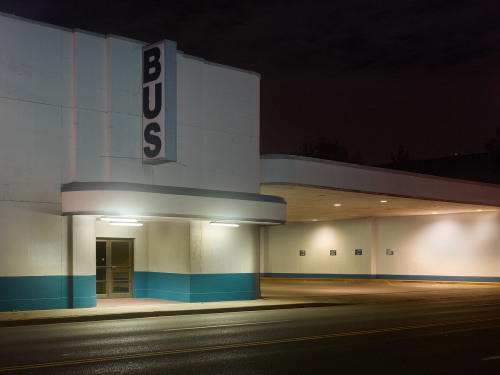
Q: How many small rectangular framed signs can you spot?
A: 4